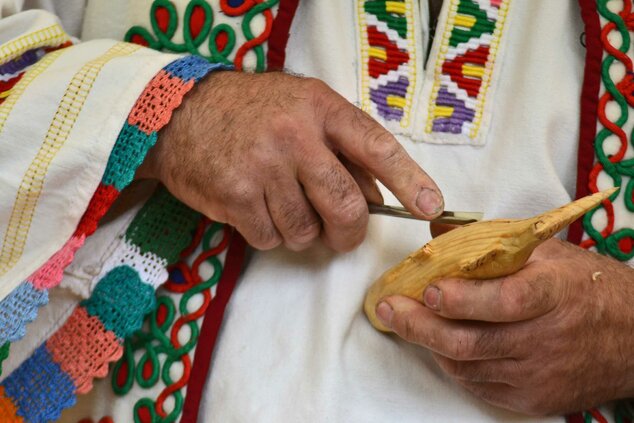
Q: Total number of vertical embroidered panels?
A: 2